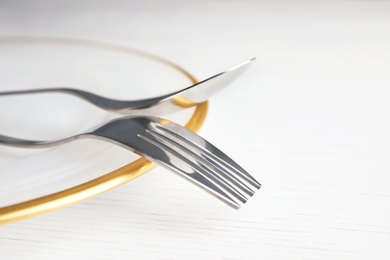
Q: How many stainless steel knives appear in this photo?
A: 1